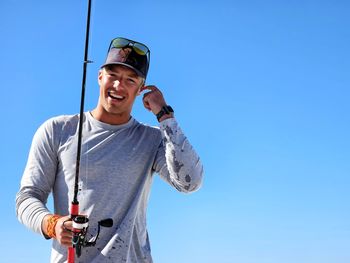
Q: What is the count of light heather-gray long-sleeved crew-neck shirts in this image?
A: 1